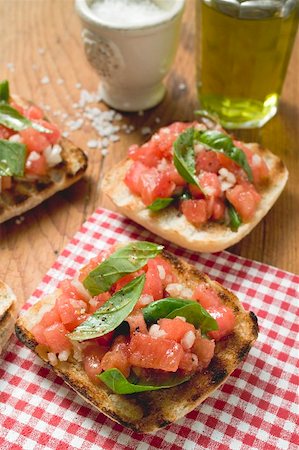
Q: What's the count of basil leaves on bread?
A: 11